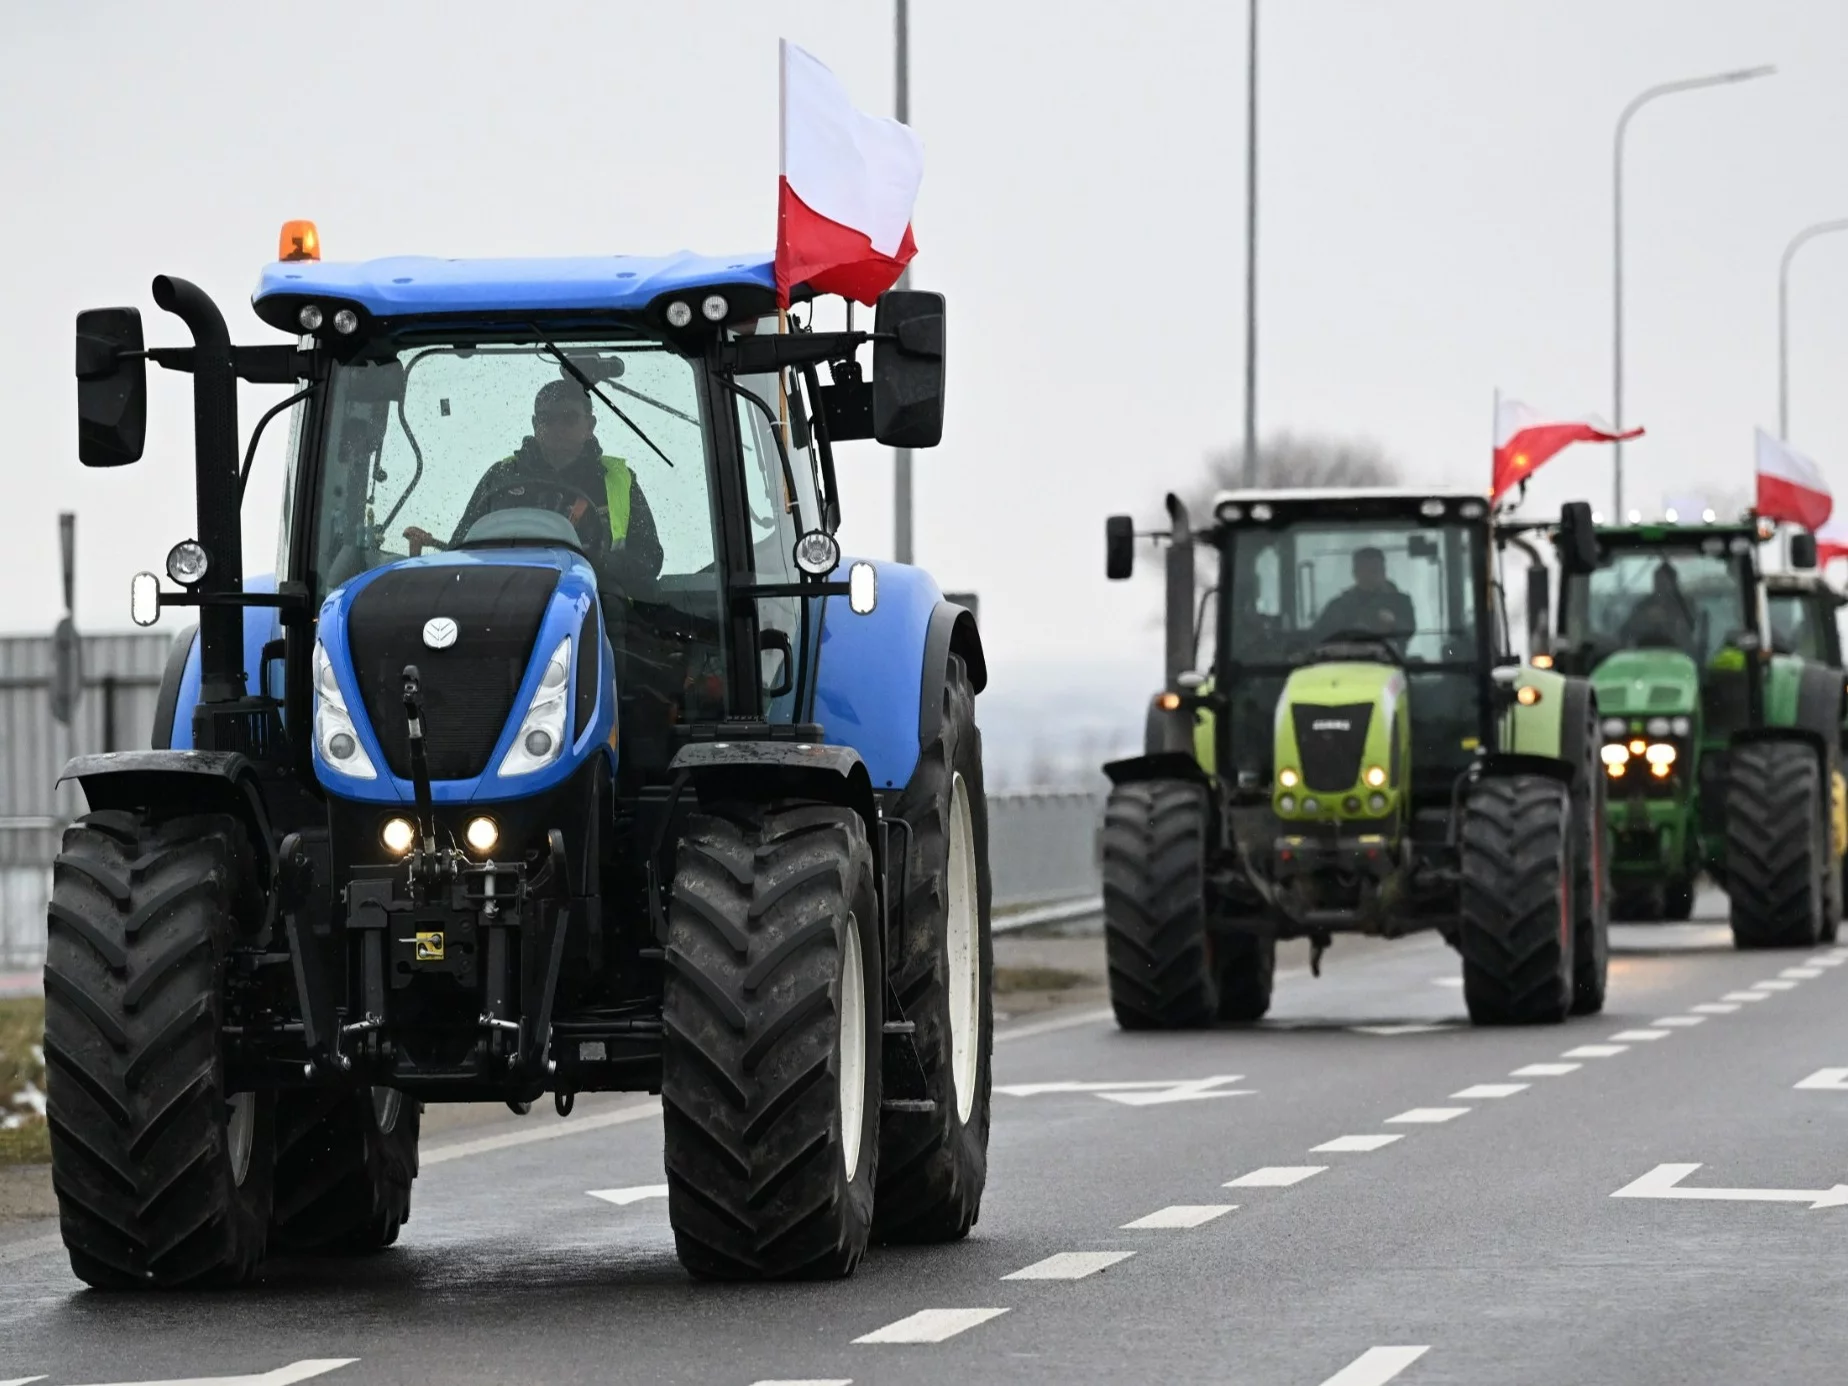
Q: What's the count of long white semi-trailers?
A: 0